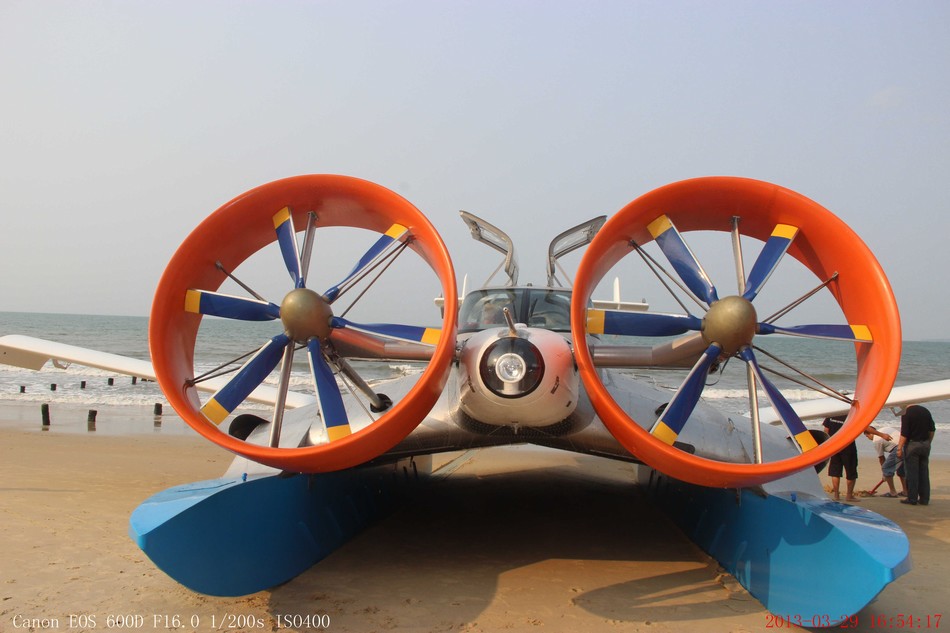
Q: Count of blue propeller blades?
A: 12